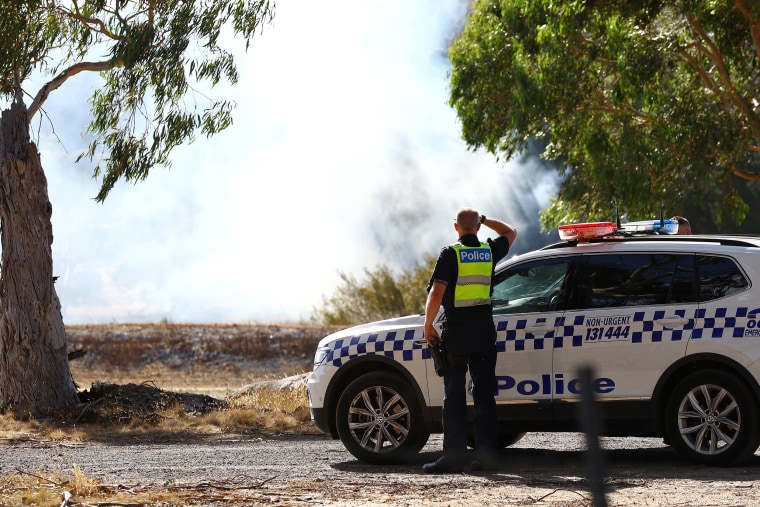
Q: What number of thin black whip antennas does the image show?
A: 2